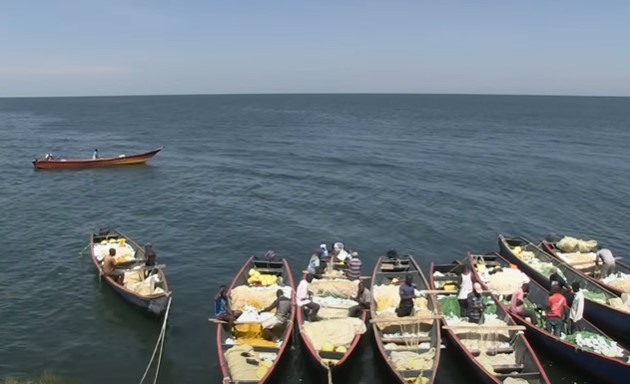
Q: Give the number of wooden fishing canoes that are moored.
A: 8